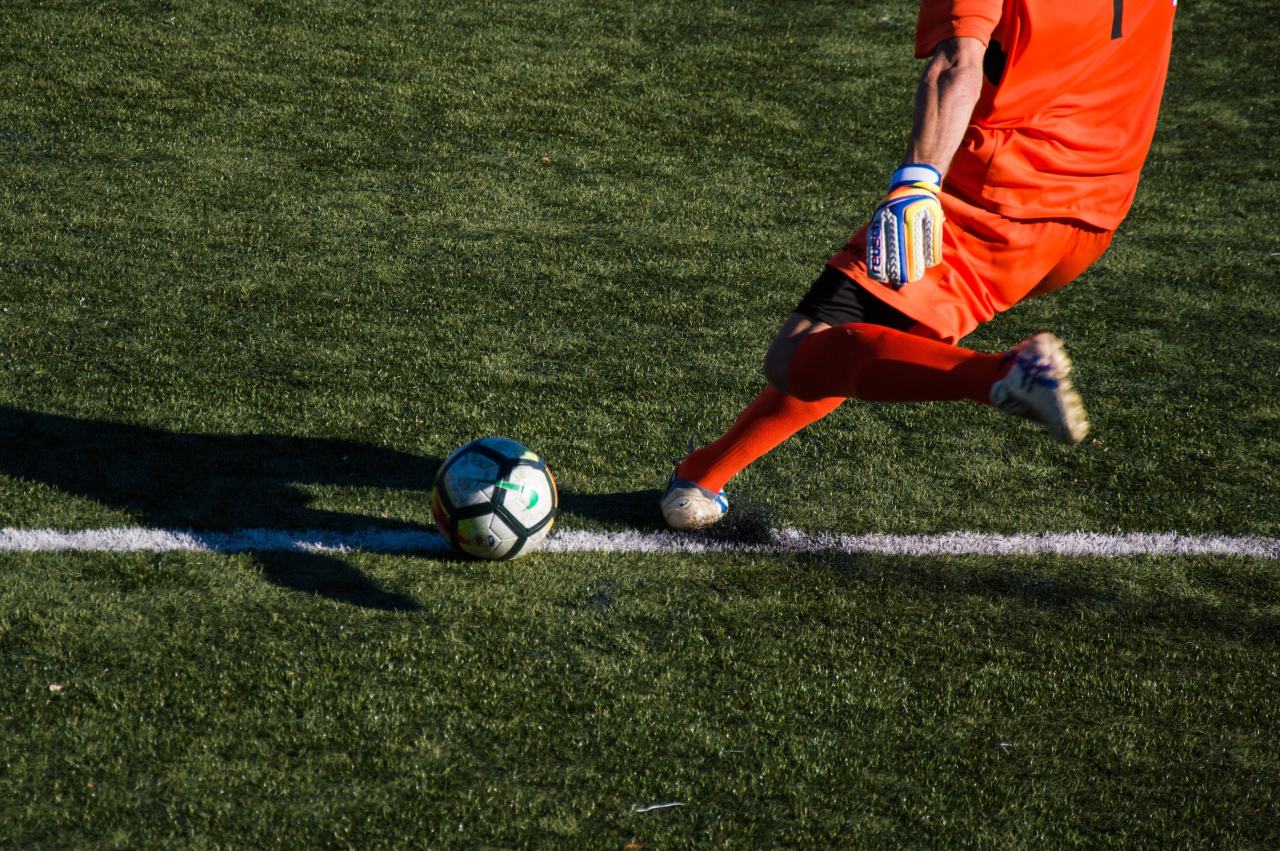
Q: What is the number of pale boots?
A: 2